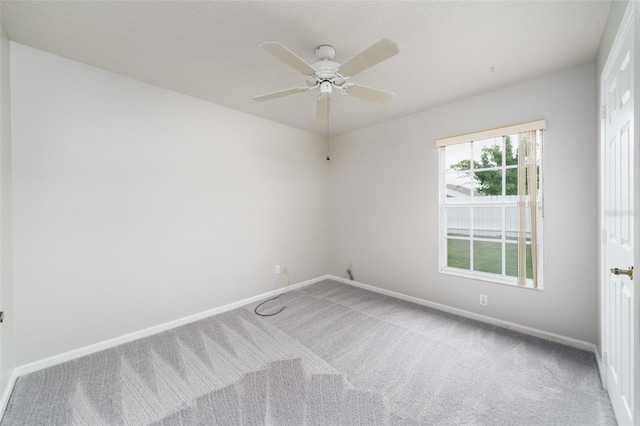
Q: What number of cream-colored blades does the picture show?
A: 5